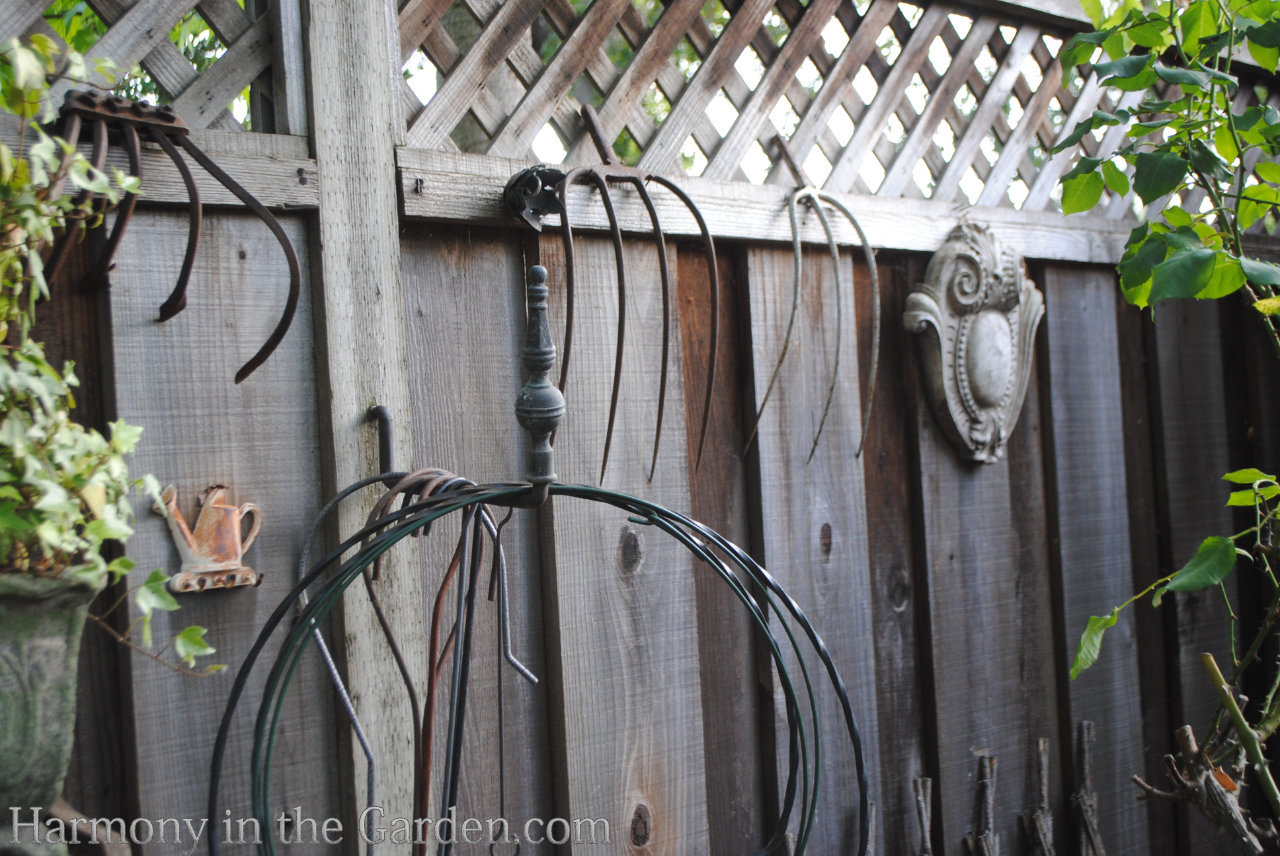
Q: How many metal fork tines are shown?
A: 12